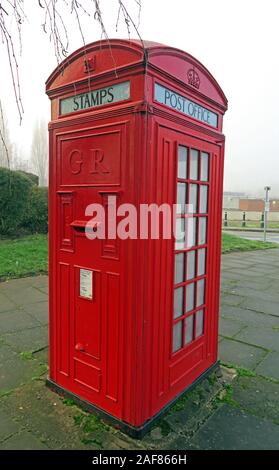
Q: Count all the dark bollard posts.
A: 3